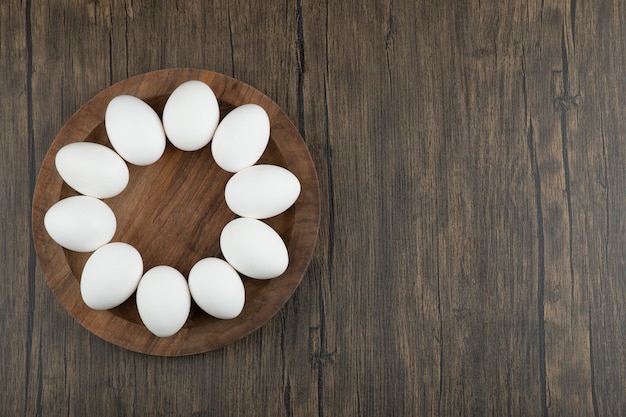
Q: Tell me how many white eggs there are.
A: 10